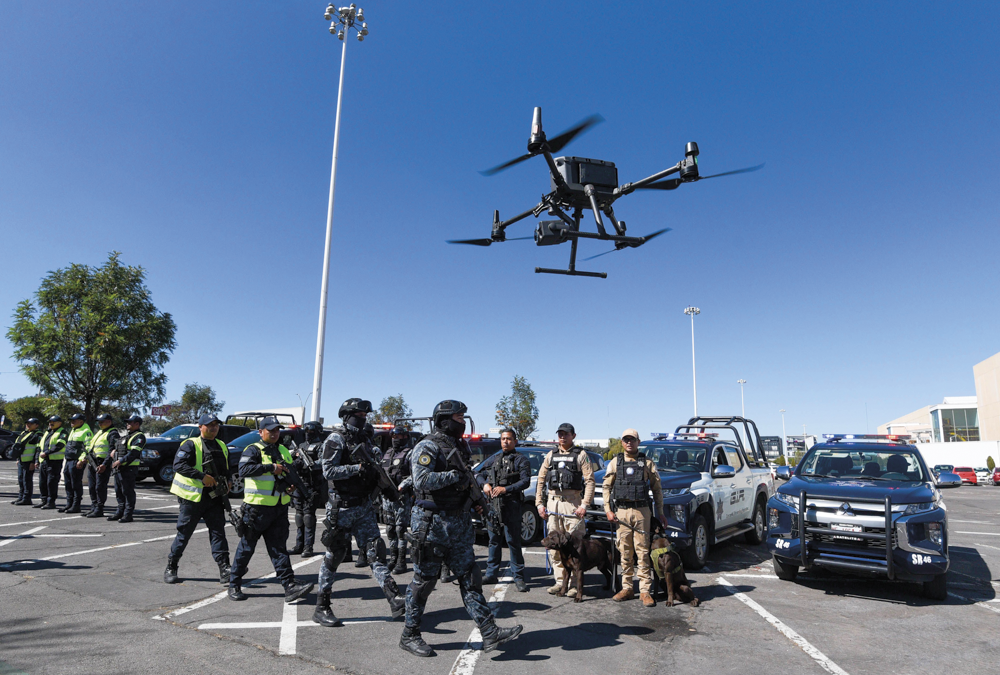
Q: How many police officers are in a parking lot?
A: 15